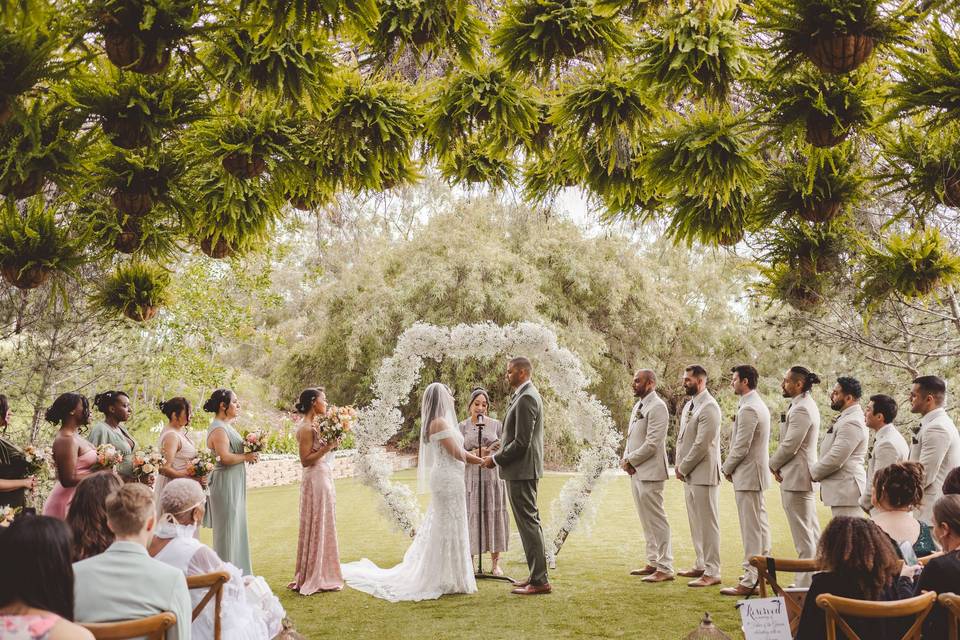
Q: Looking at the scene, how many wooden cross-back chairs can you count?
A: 6